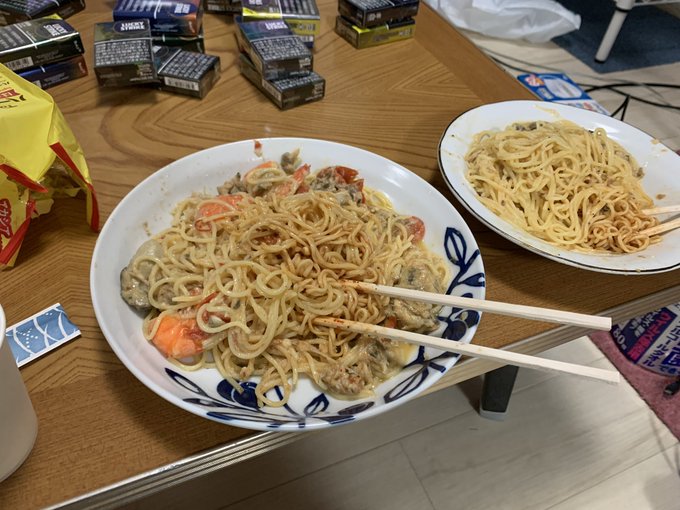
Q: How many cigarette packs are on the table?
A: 14